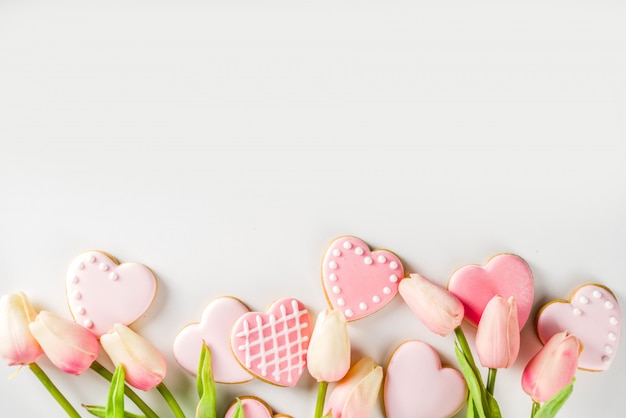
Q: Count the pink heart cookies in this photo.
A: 8